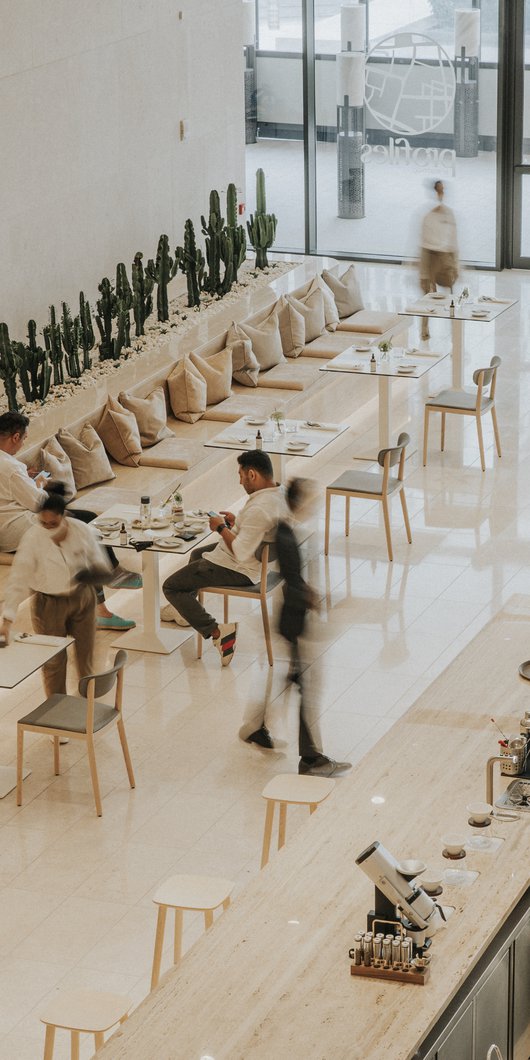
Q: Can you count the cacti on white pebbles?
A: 13